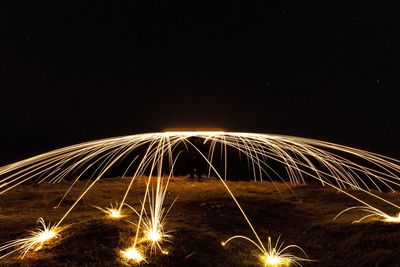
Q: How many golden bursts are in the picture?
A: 6